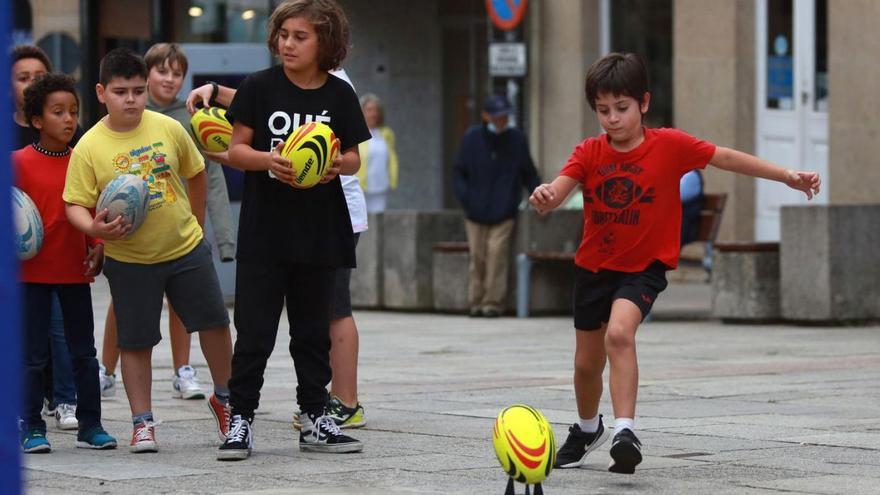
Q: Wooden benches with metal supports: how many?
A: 2